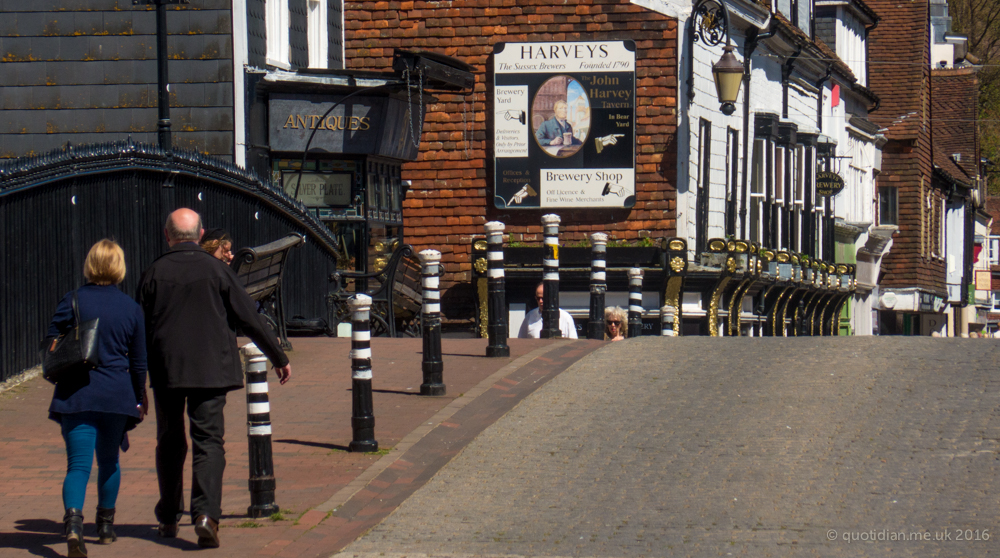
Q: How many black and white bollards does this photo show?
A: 8